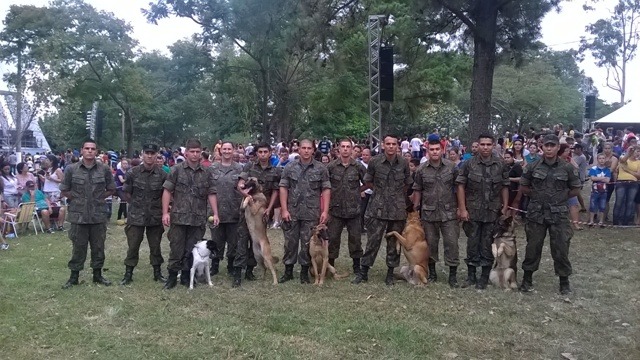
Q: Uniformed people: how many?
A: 11